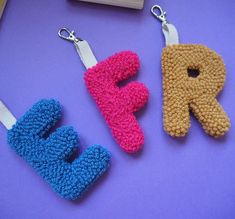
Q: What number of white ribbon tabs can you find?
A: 3